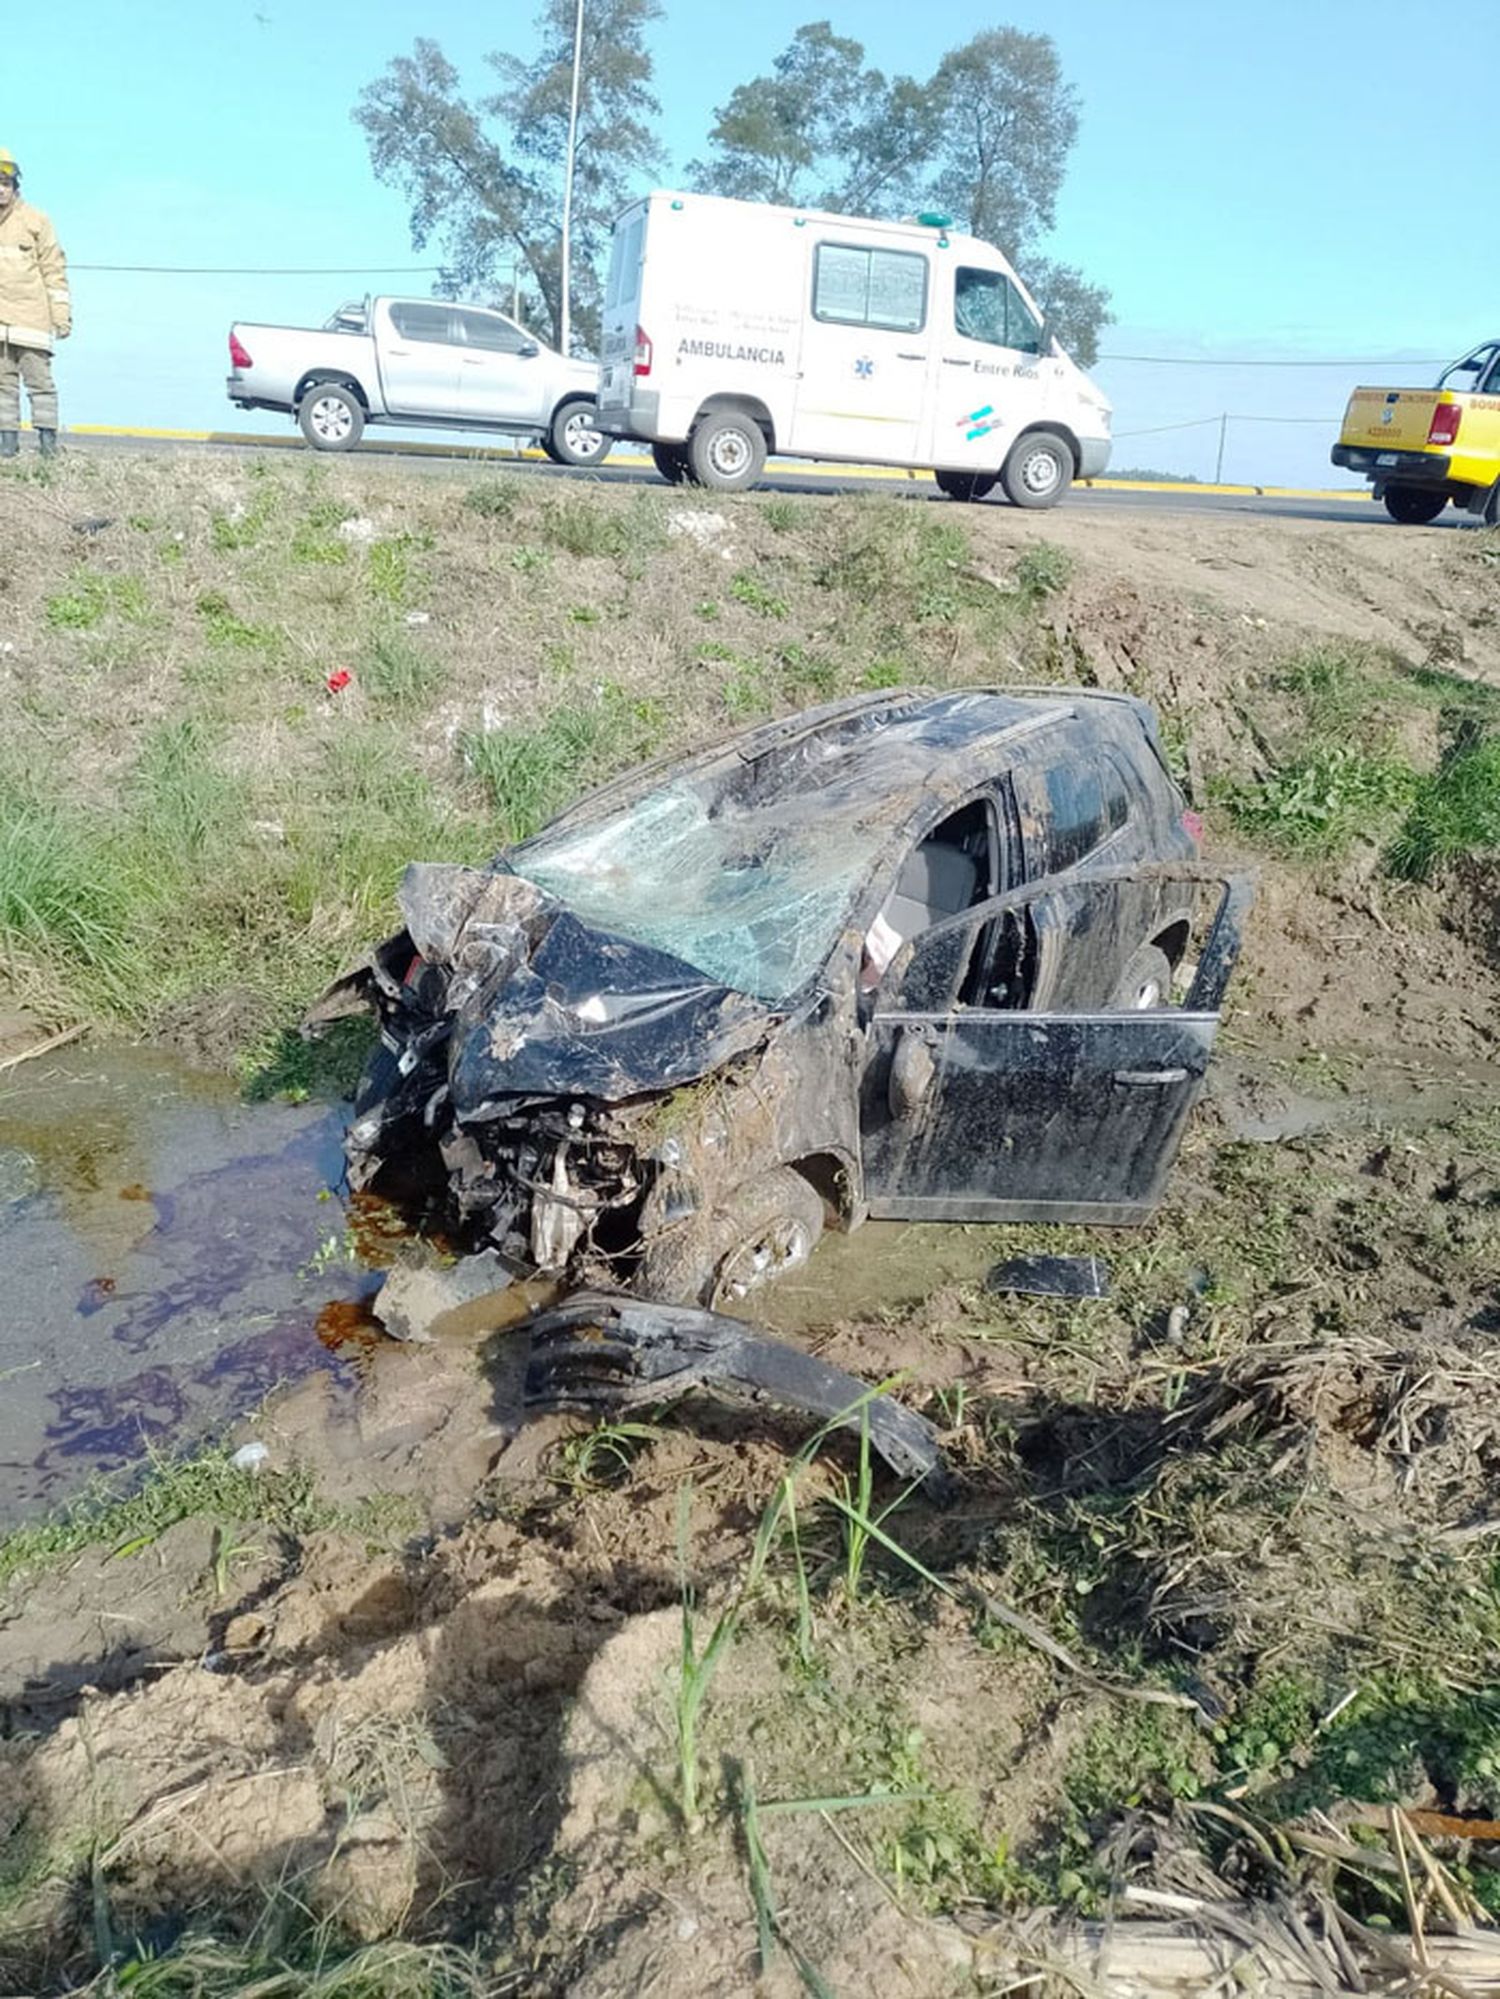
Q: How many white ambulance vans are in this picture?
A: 1